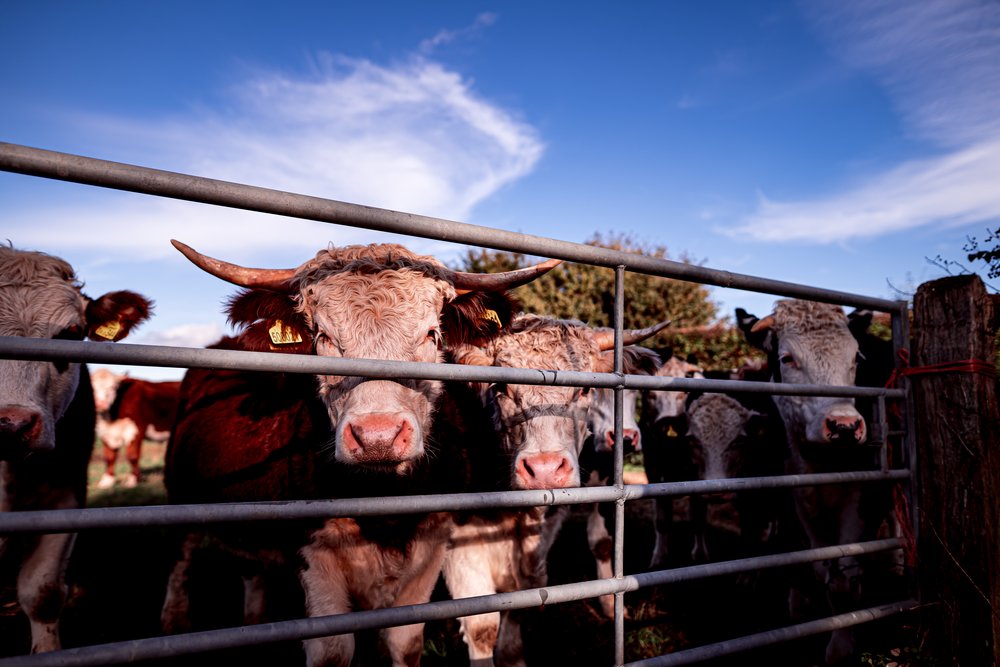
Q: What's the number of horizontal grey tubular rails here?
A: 5